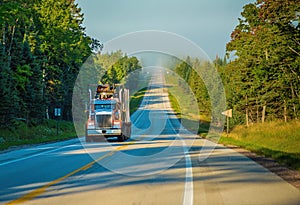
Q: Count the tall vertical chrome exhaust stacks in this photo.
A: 2